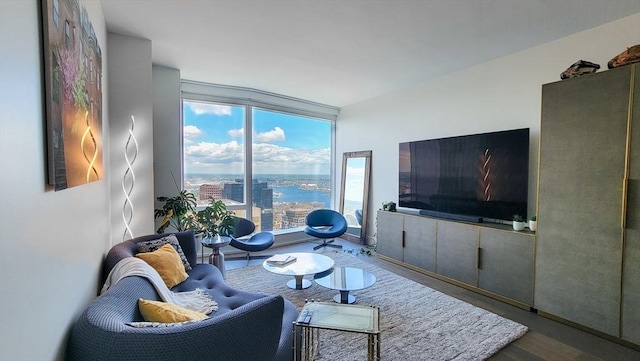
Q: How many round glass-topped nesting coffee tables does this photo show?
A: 2